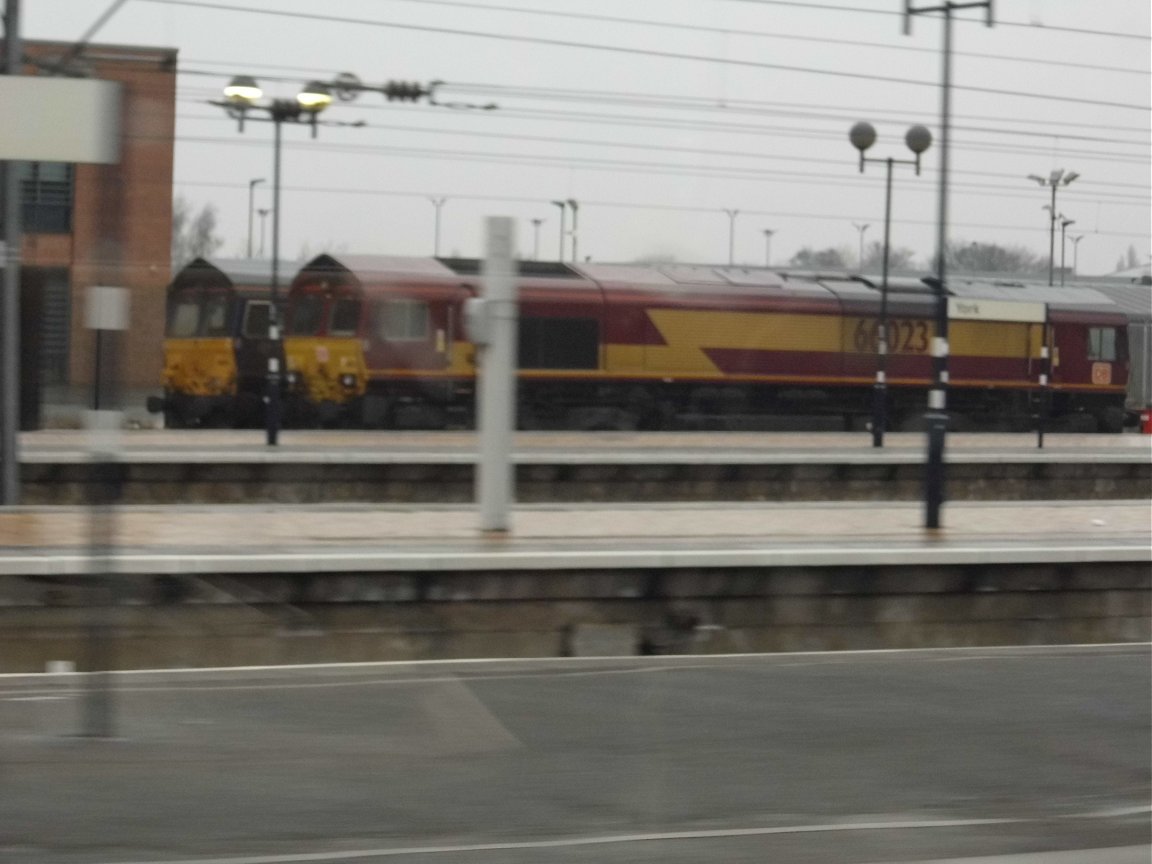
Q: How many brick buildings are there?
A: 1